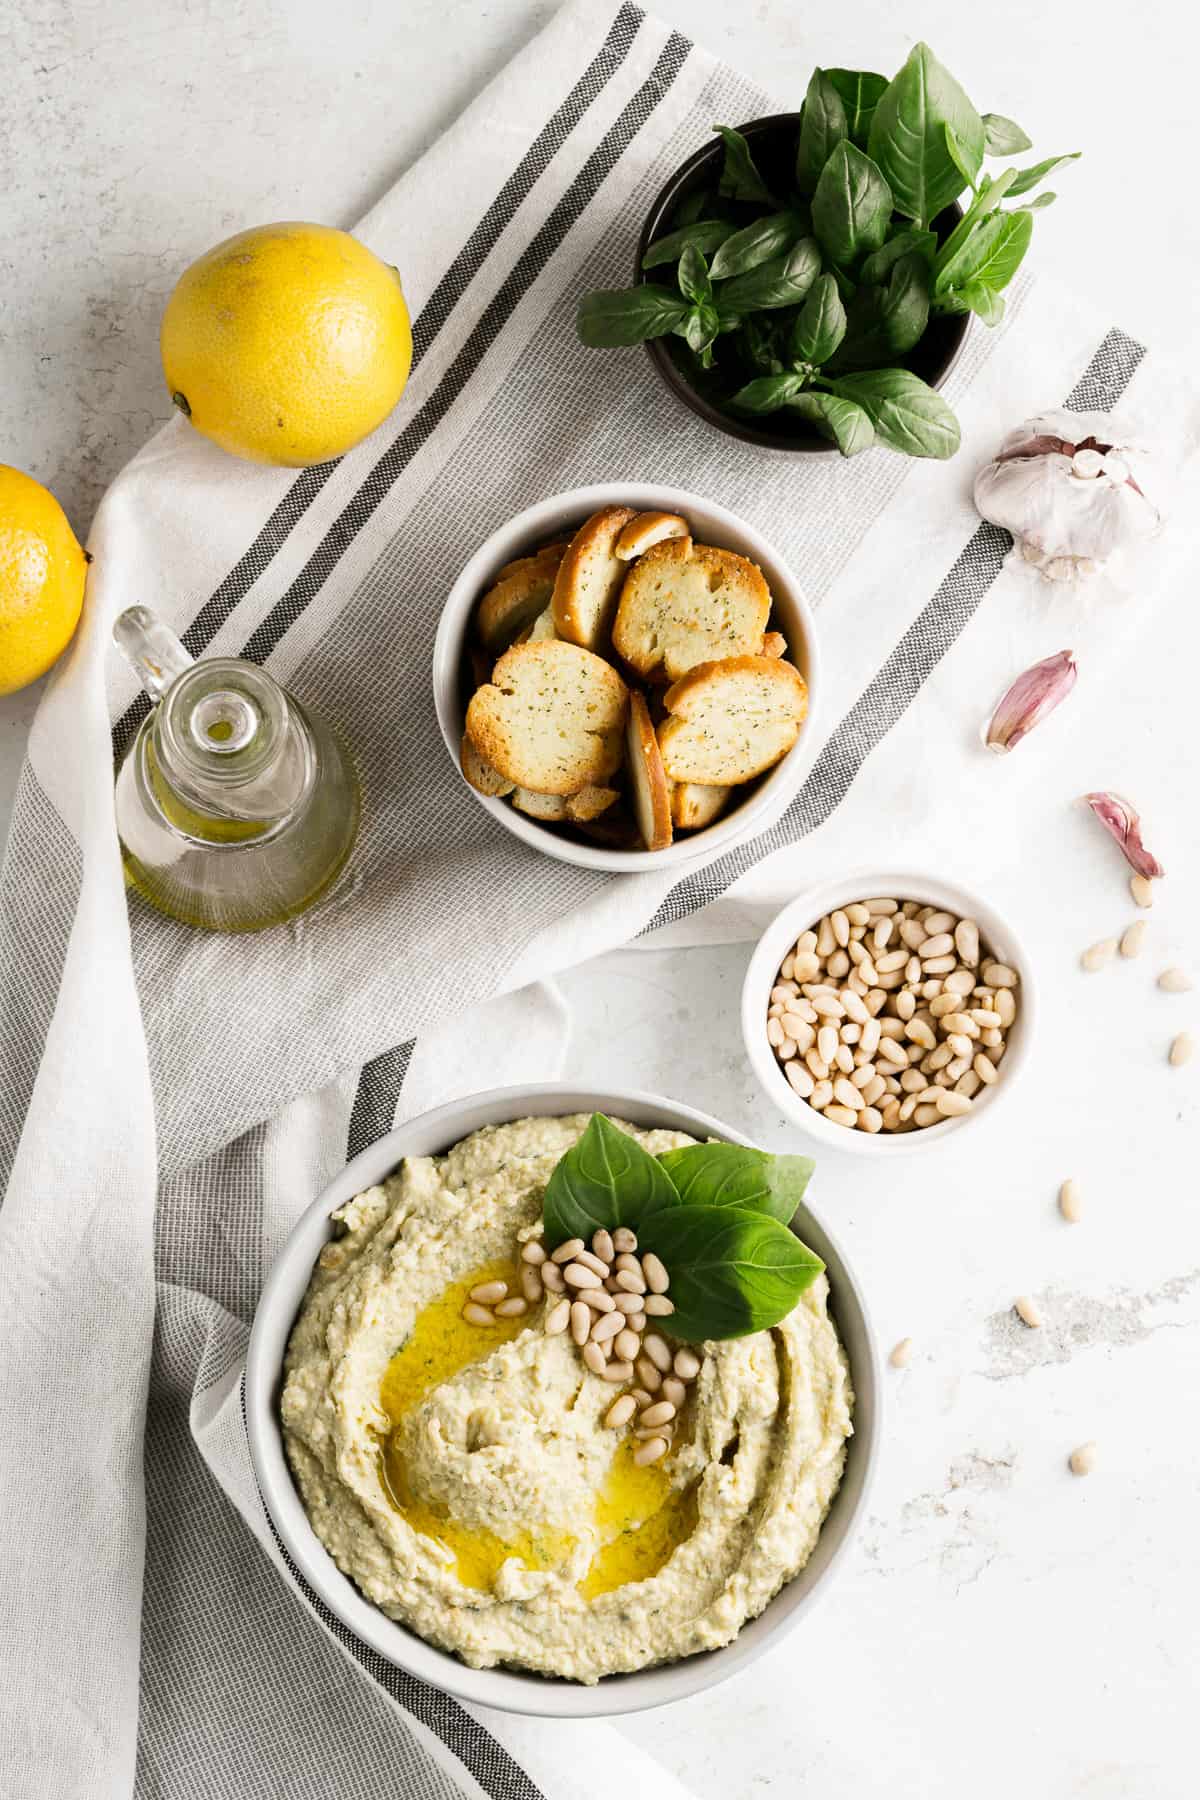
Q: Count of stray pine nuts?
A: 9